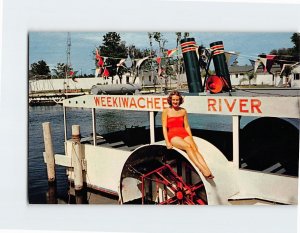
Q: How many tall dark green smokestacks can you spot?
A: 2